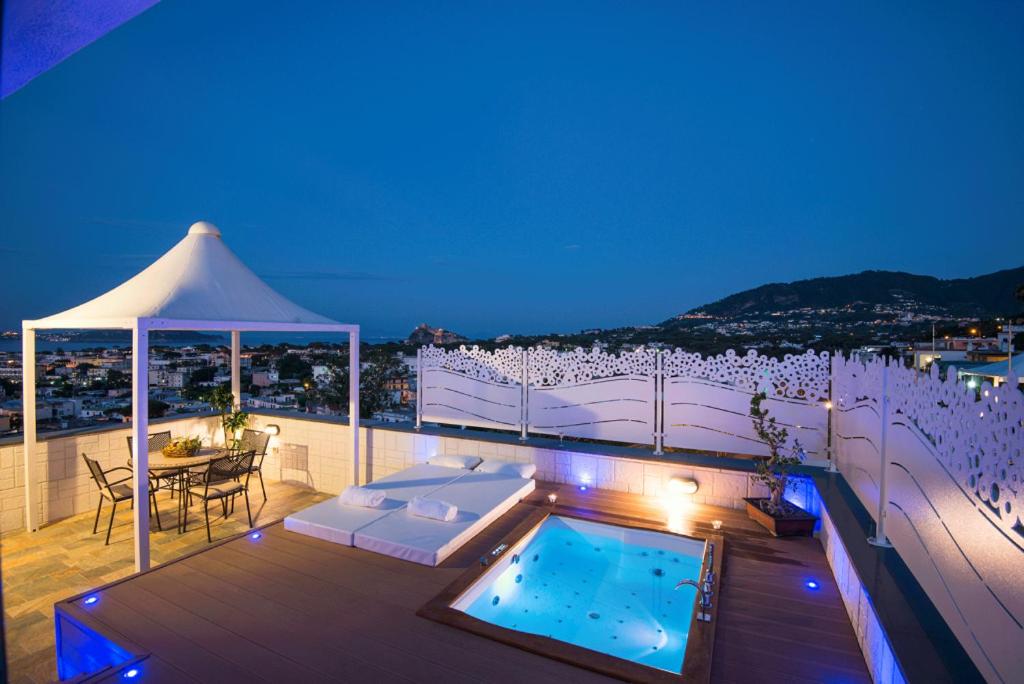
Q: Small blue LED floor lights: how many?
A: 5